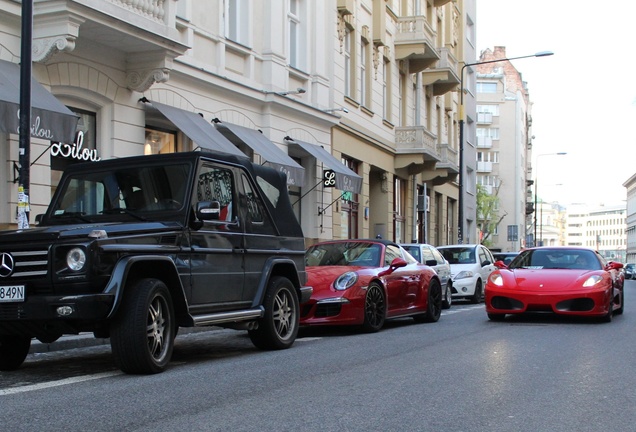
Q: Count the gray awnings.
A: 4